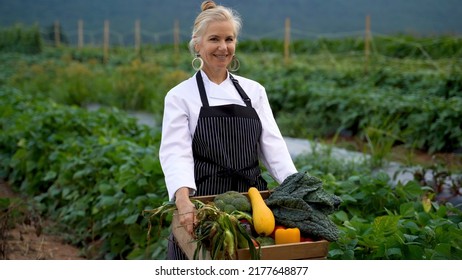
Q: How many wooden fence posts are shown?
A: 7